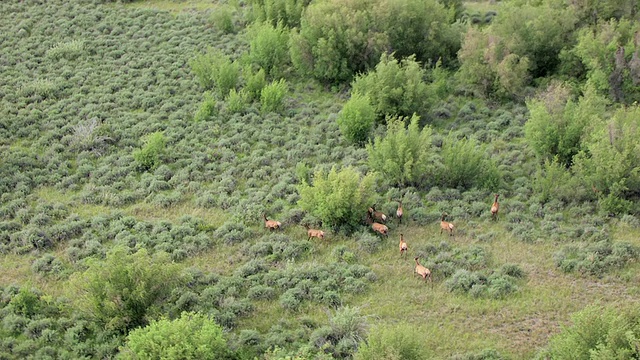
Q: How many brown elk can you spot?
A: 9